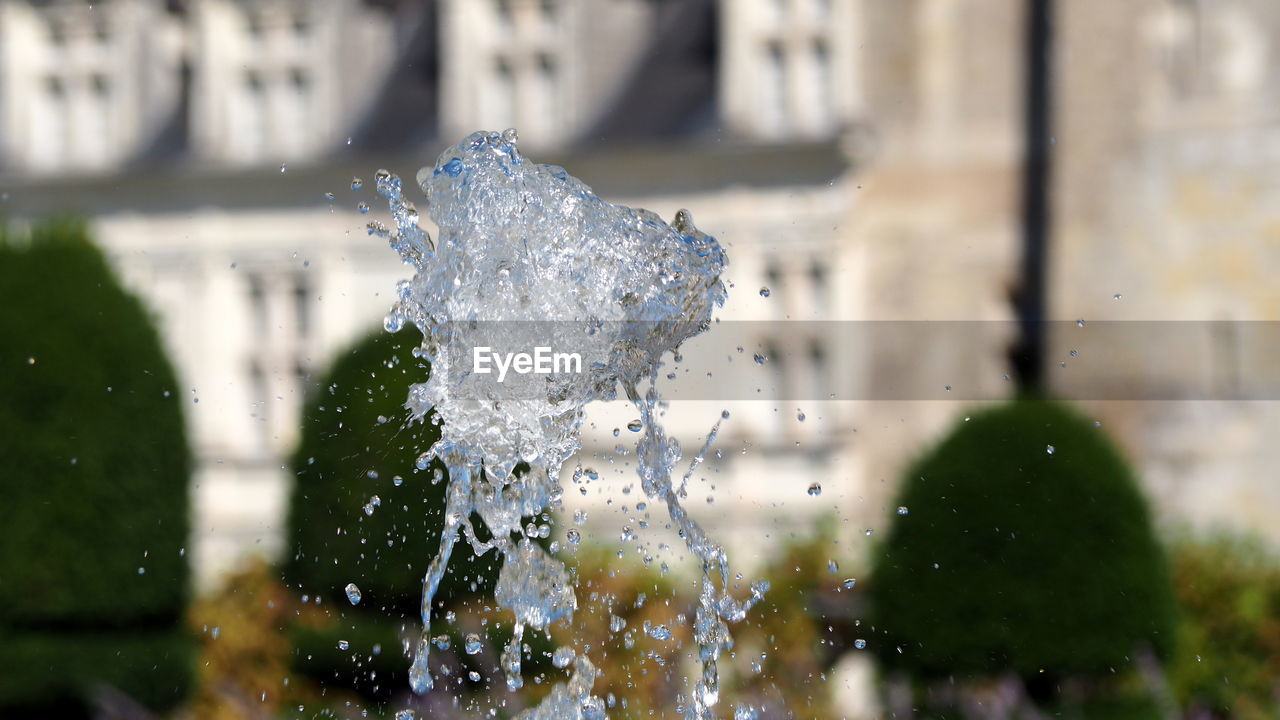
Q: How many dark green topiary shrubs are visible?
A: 3